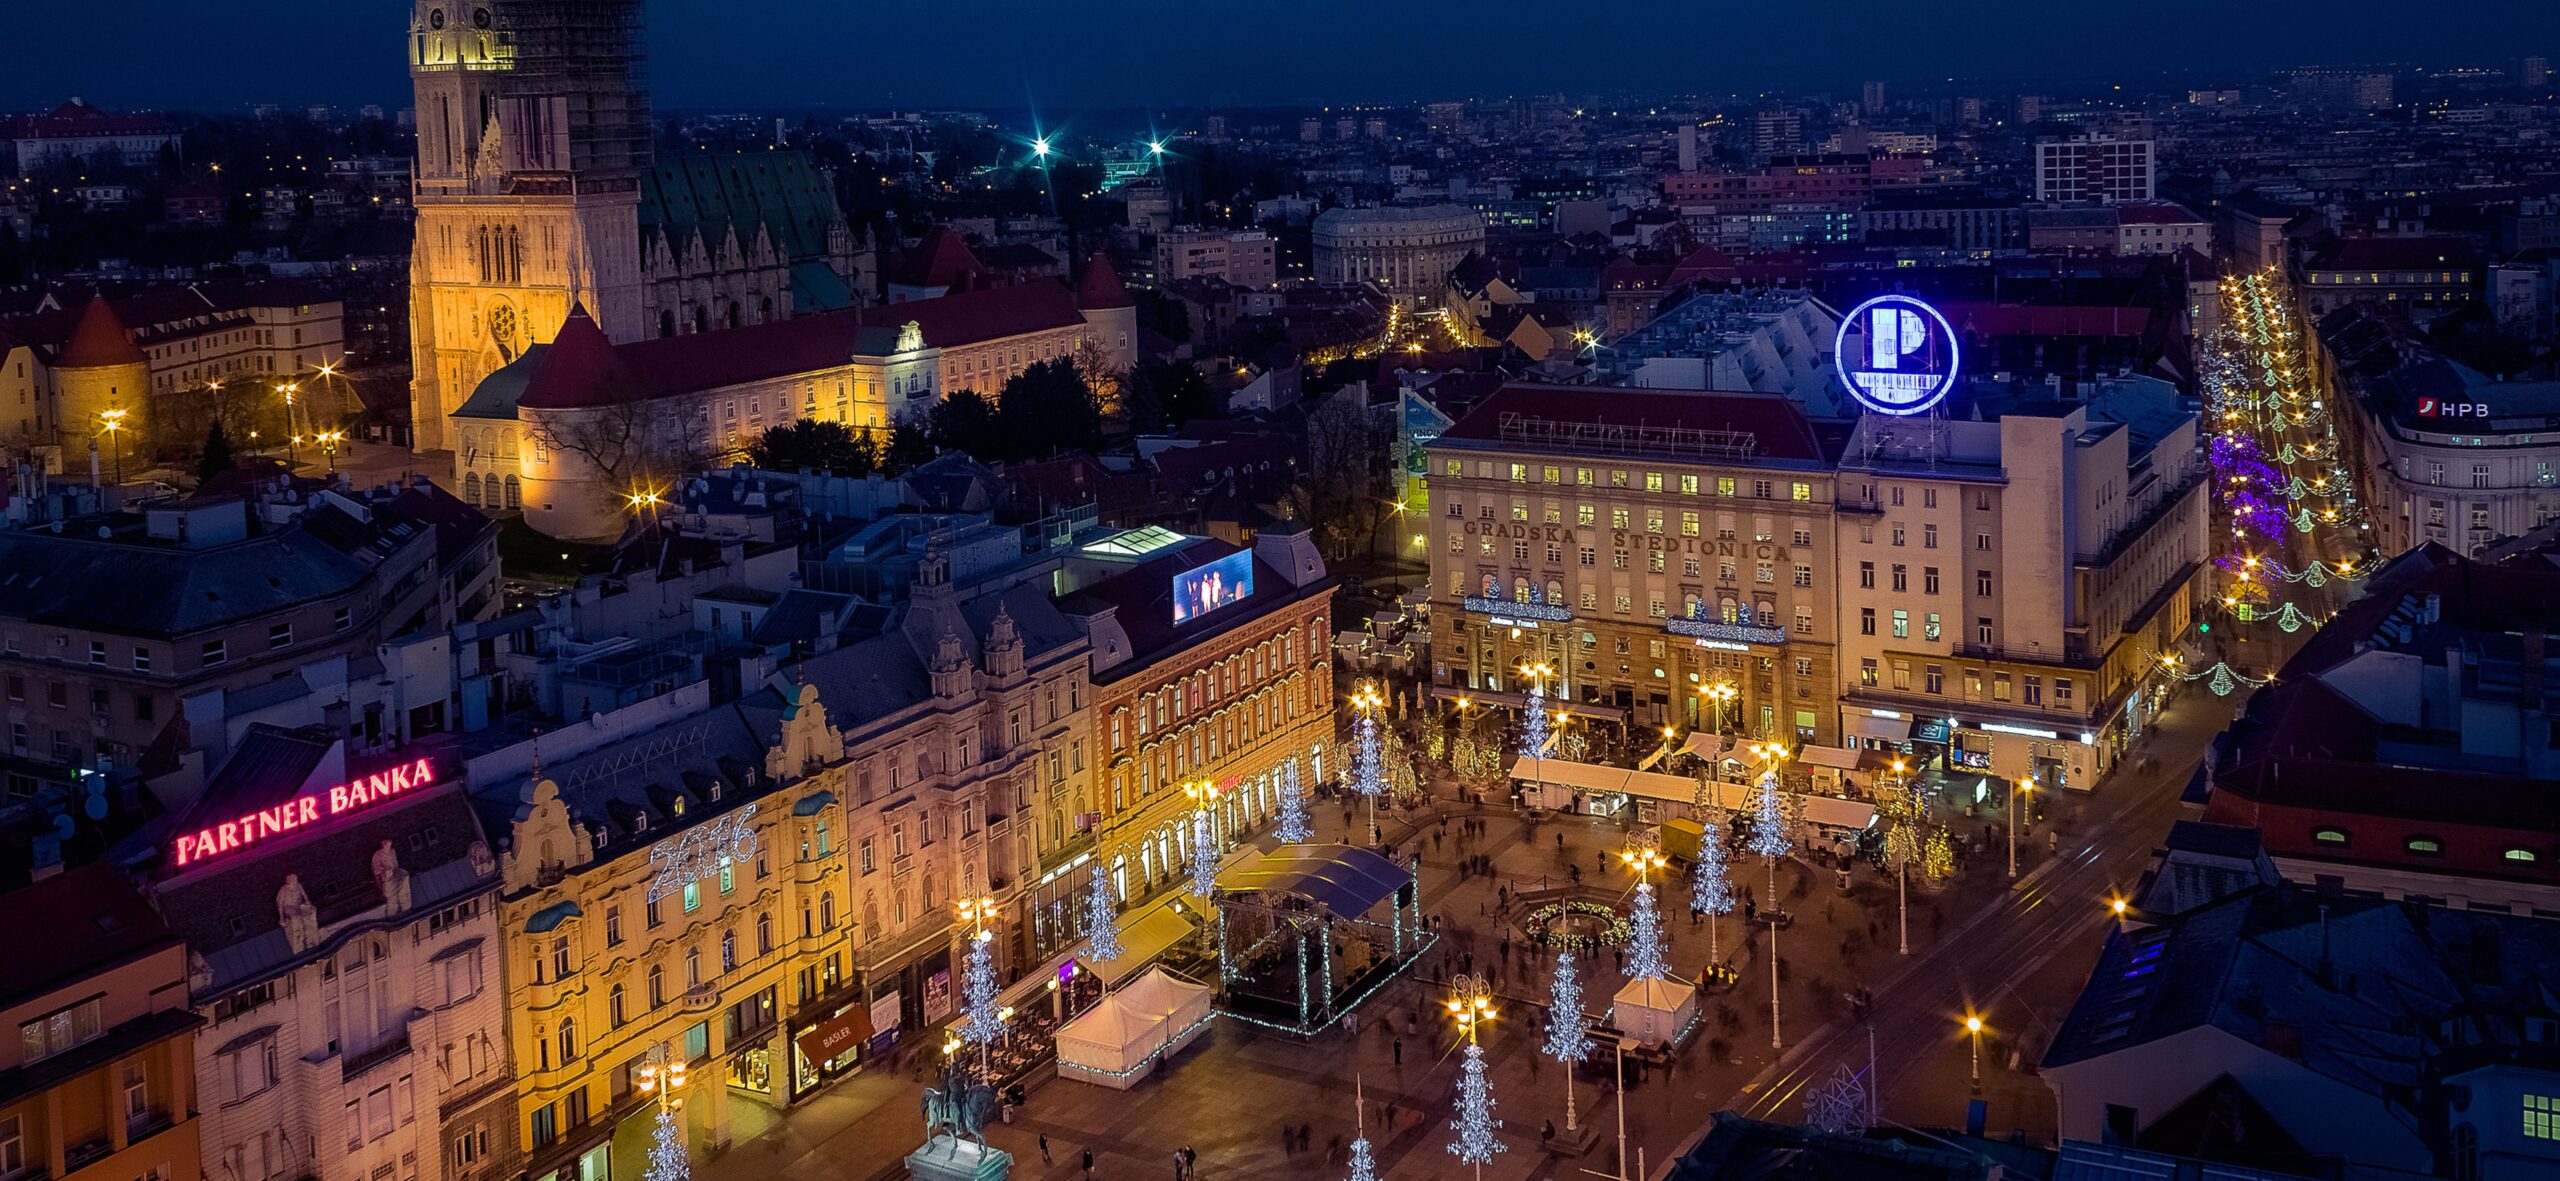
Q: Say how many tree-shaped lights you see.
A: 13